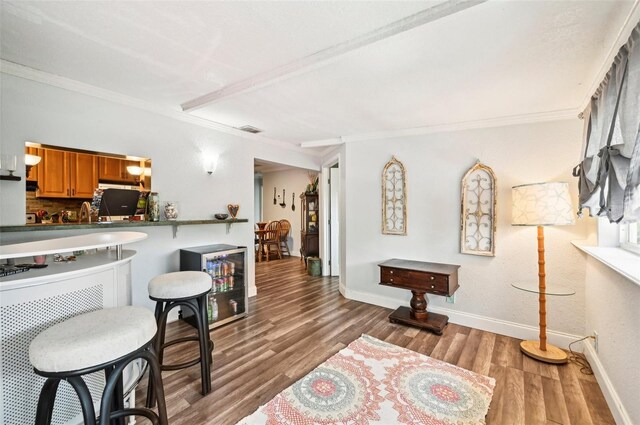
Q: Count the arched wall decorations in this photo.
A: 2